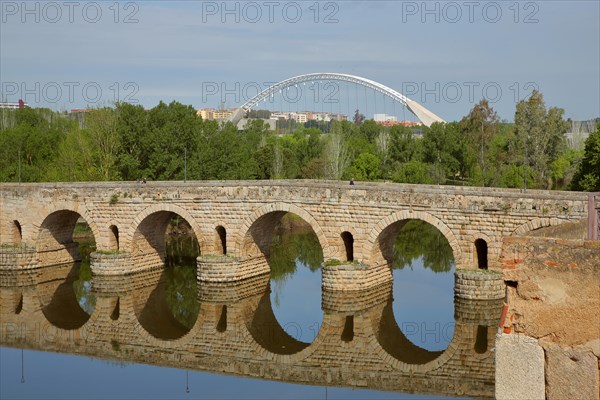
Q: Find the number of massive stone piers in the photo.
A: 5